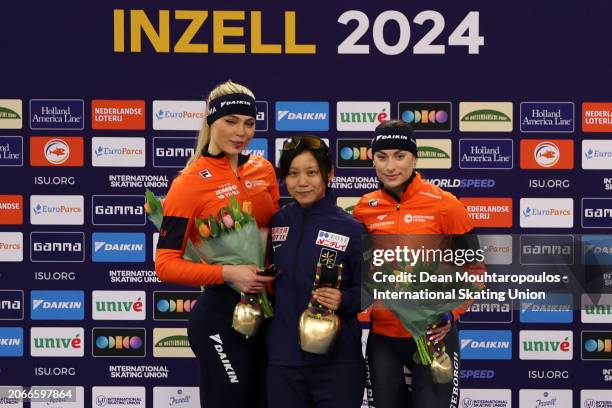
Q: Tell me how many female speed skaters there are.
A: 3